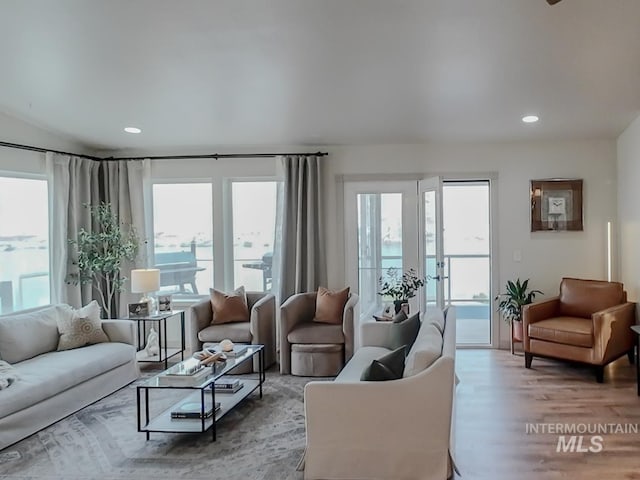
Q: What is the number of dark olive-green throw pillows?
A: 2